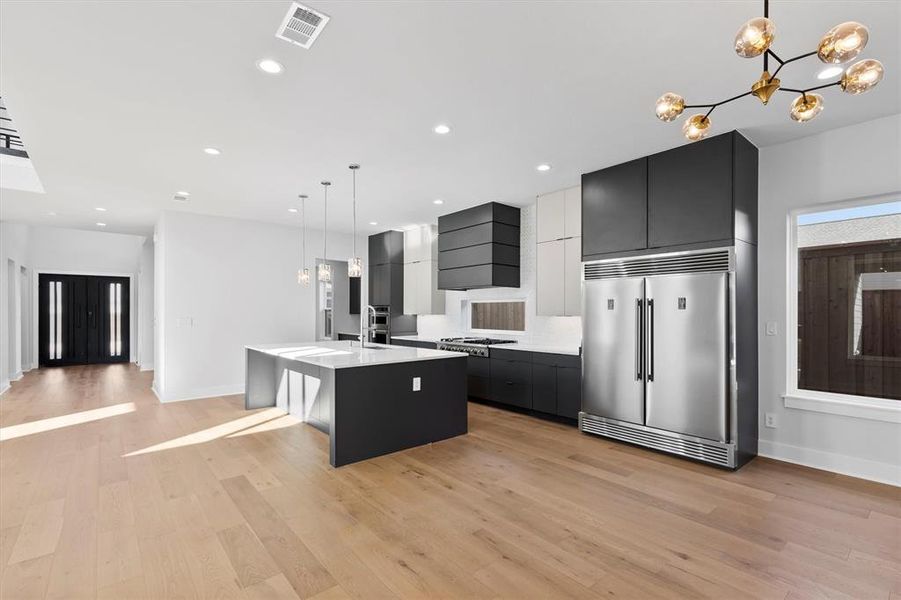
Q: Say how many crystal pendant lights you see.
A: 3